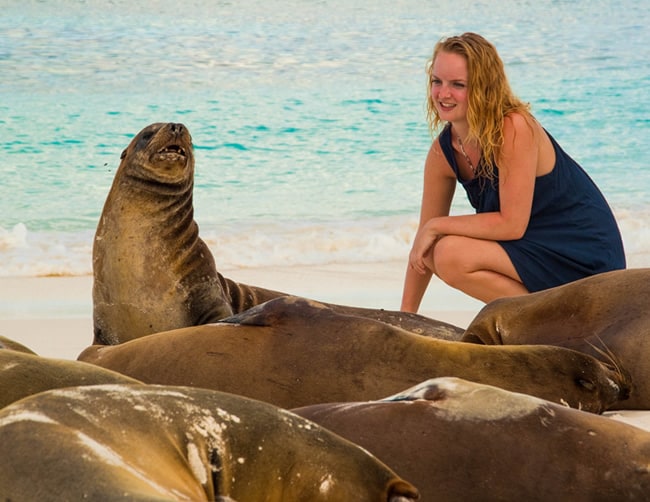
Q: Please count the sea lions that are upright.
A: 1